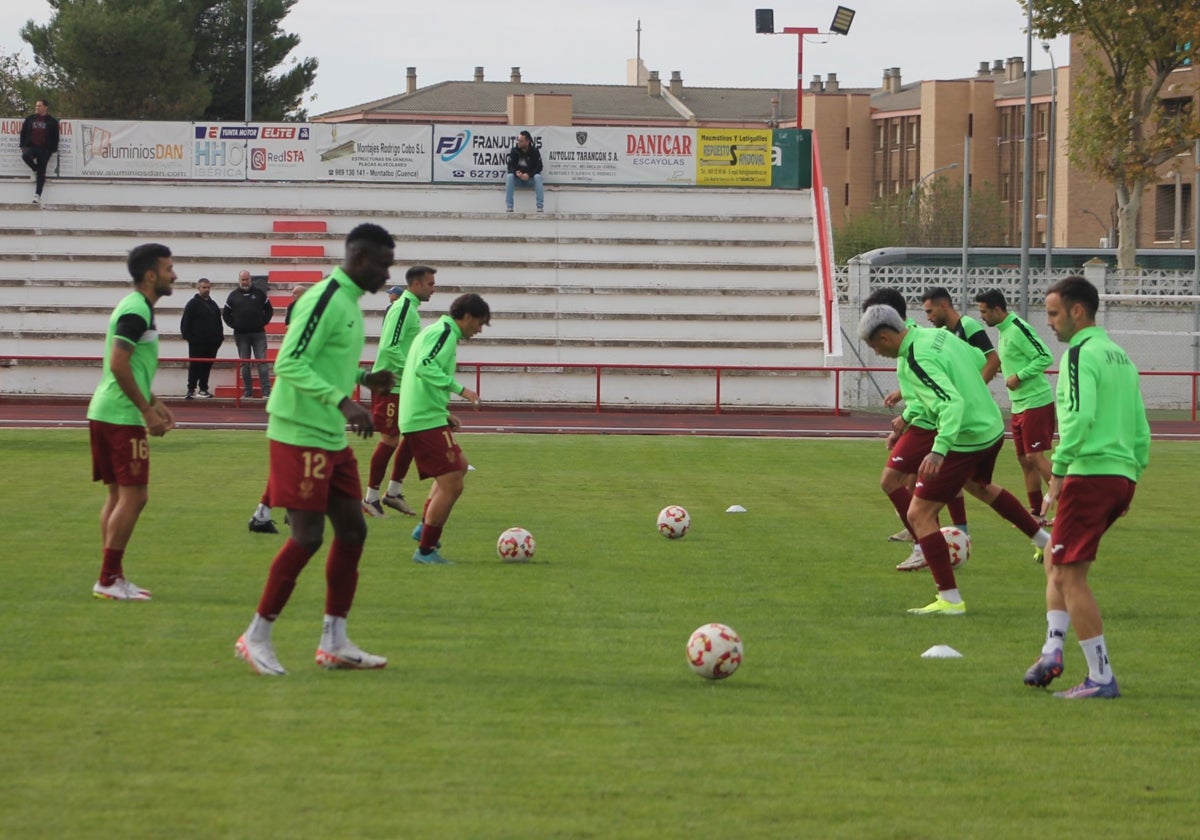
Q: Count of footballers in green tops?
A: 9